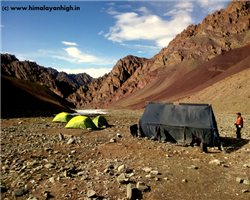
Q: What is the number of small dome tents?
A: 3